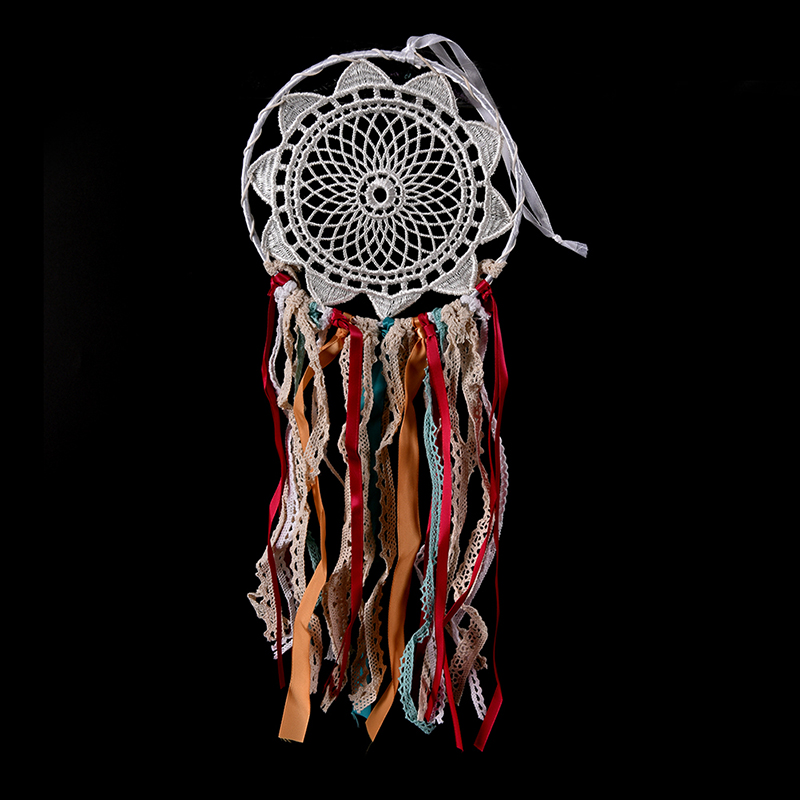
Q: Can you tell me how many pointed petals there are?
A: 10